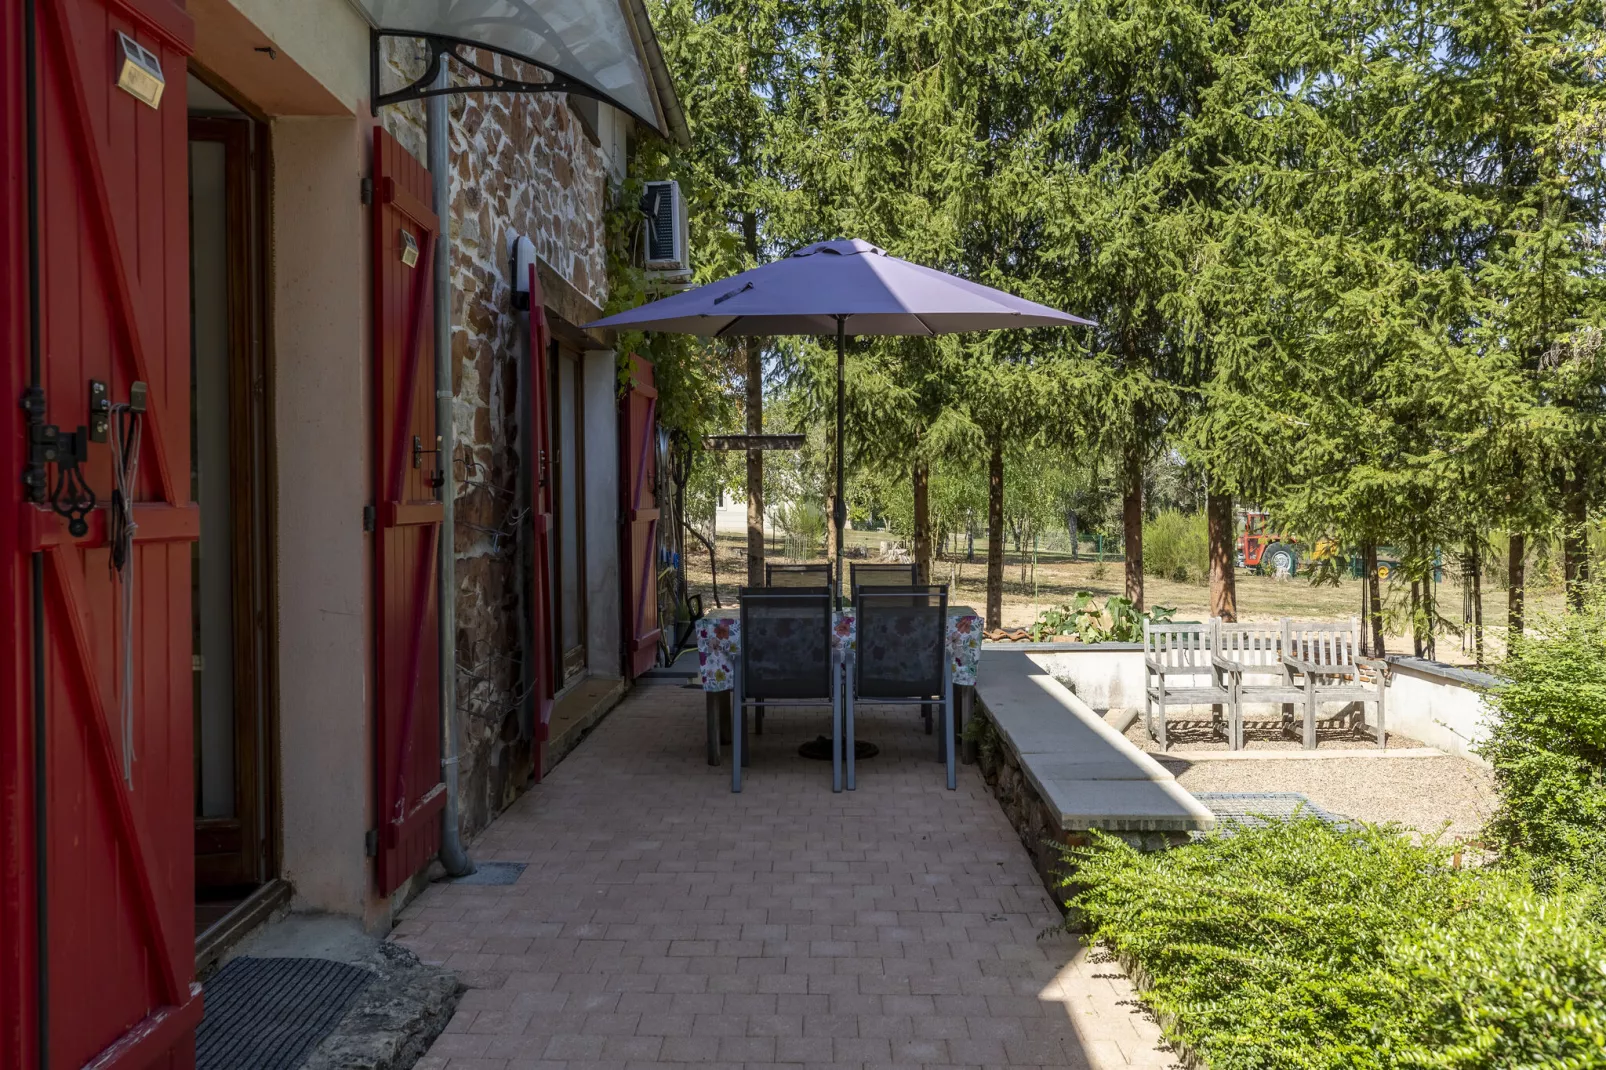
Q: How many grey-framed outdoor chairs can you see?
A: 4